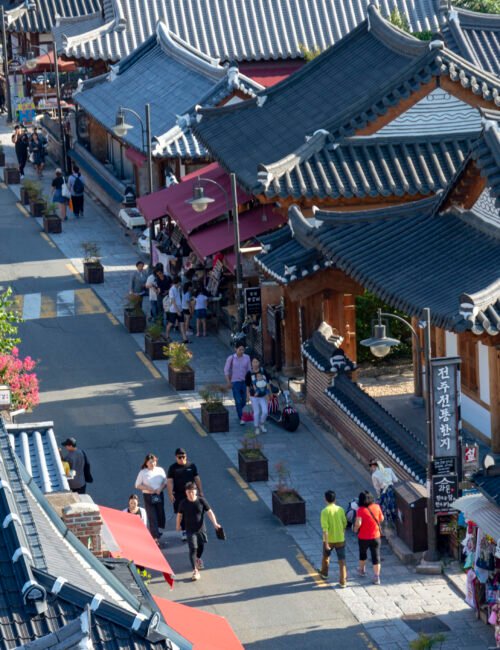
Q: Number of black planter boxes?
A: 12